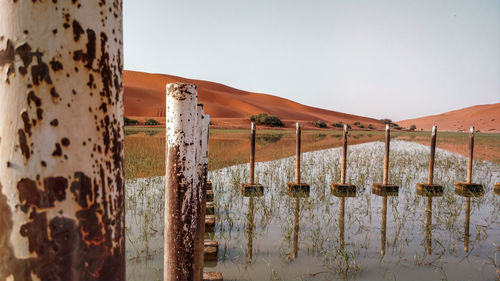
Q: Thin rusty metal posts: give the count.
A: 6